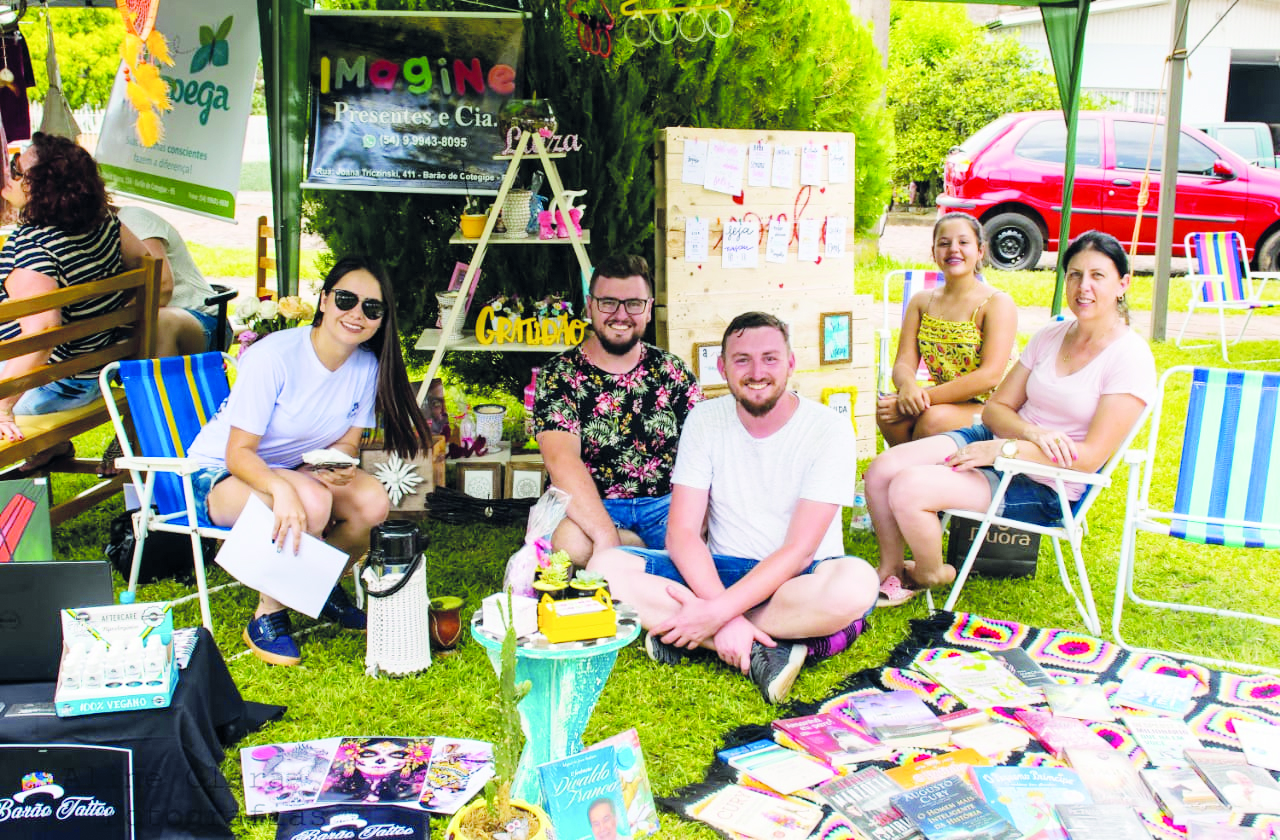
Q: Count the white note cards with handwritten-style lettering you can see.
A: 11